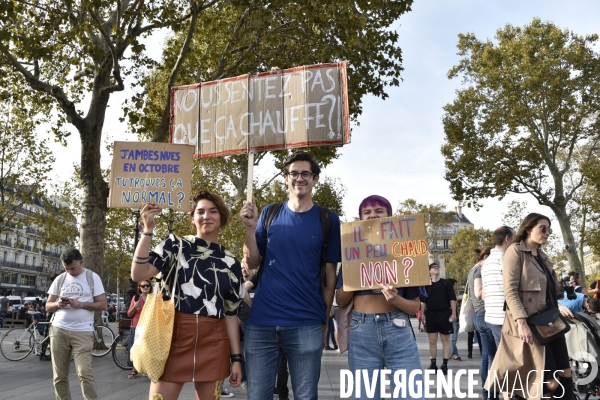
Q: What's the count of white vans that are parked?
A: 2